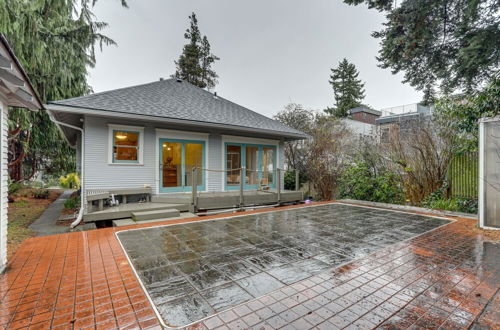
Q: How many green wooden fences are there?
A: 1